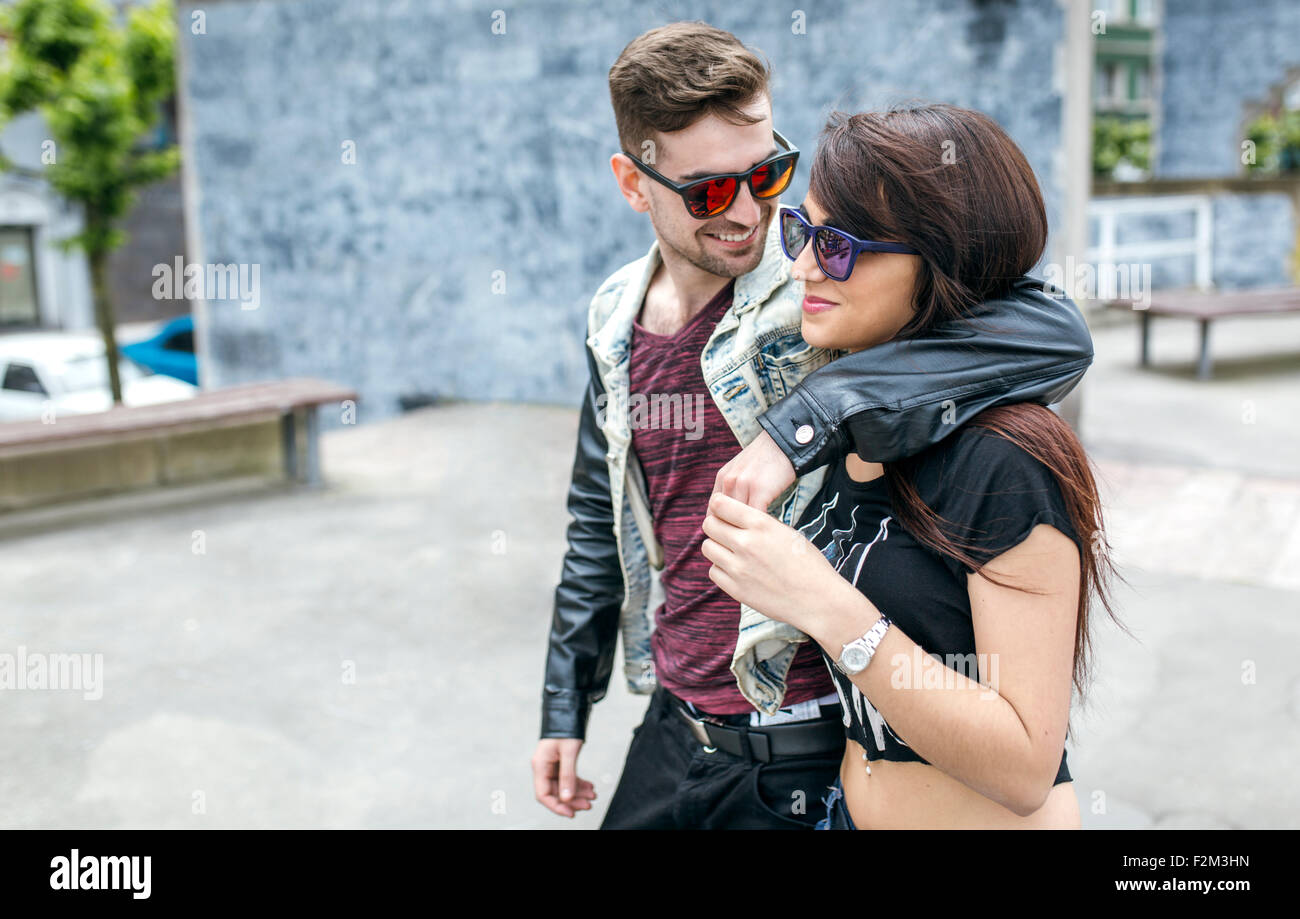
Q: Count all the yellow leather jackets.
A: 0